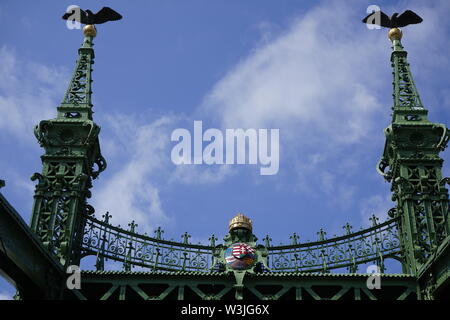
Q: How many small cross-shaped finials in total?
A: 10